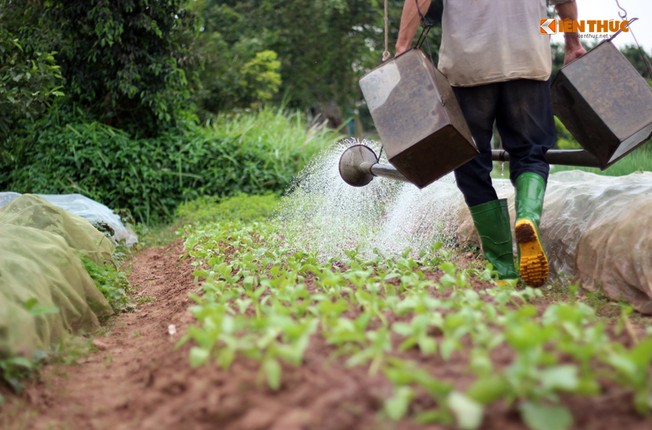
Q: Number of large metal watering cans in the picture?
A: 2